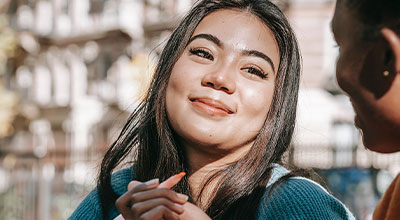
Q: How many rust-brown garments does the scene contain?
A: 1